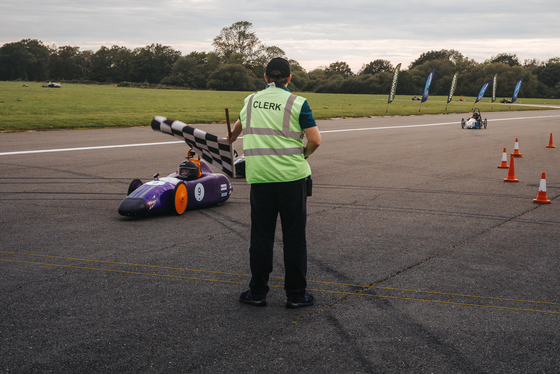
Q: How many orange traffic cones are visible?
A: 5